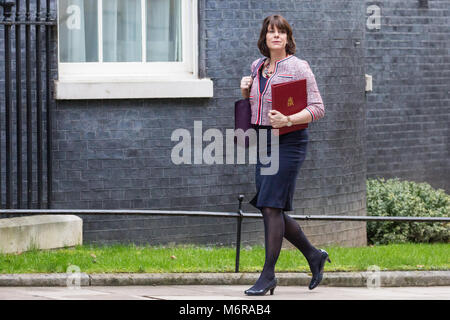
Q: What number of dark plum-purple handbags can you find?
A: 1